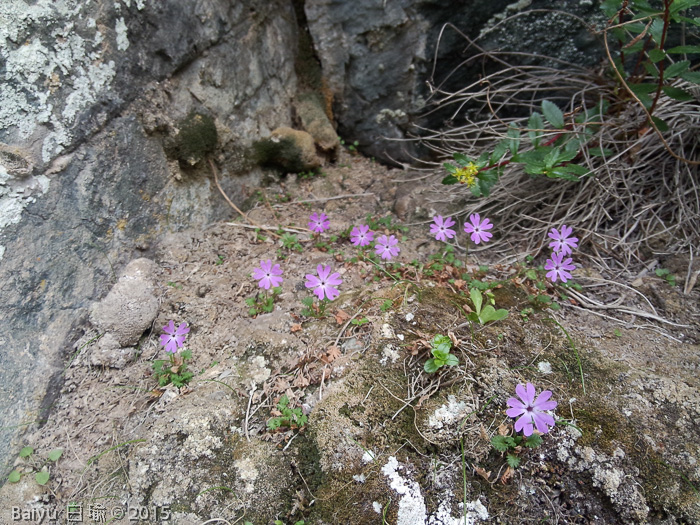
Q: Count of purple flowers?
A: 11